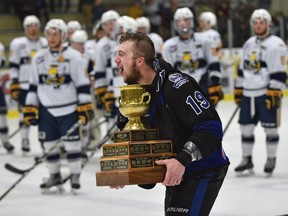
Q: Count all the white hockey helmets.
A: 11